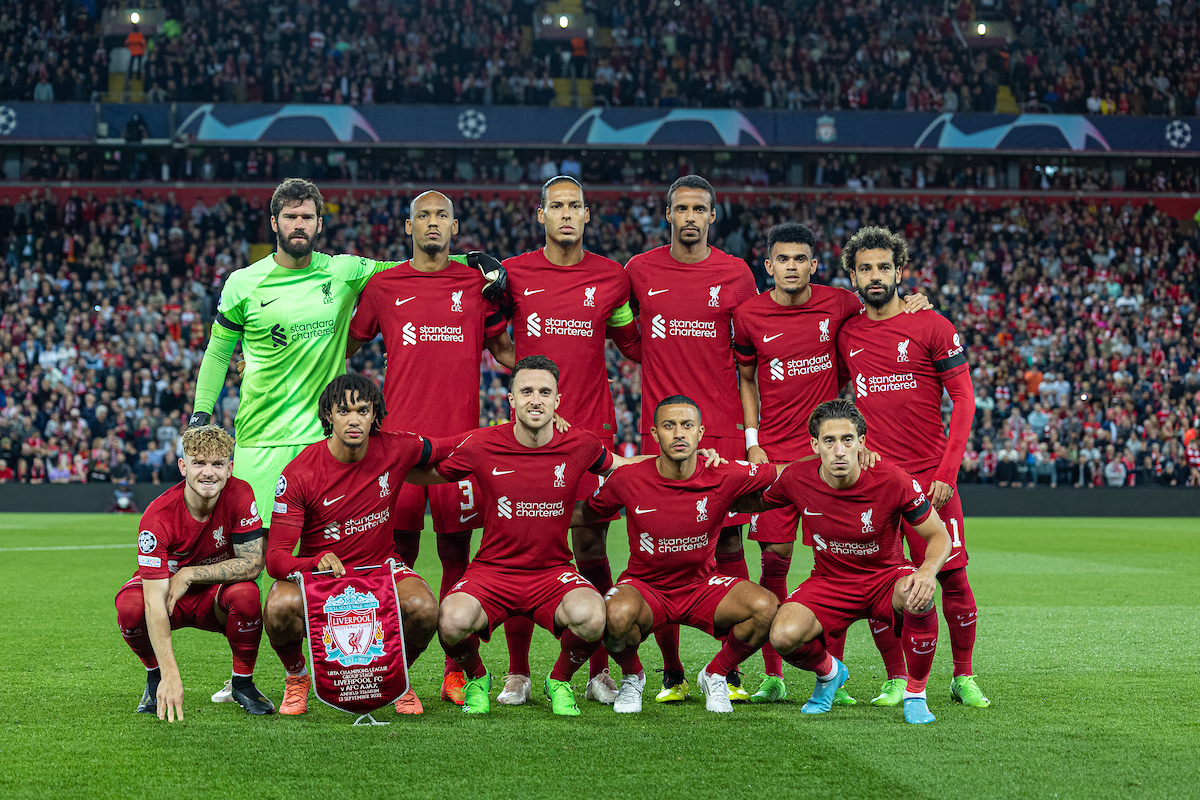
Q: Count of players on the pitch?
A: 11